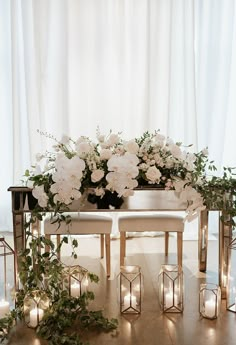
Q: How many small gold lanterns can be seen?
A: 5